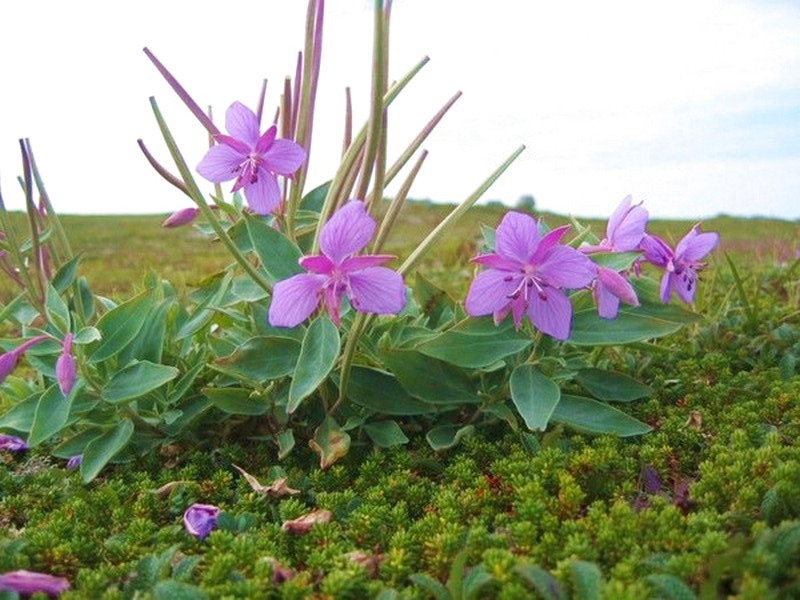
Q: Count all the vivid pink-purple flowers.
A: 5